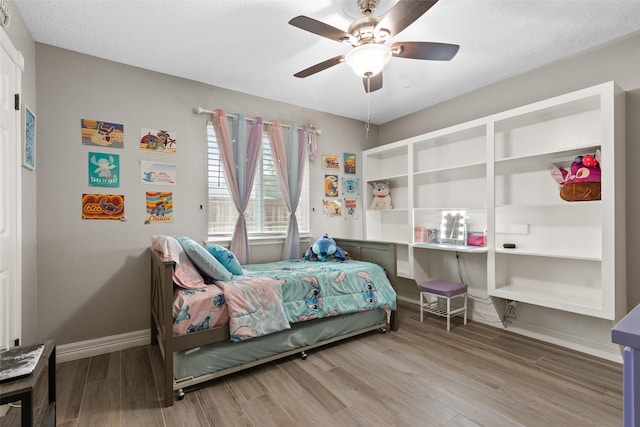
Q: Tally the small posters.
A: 12